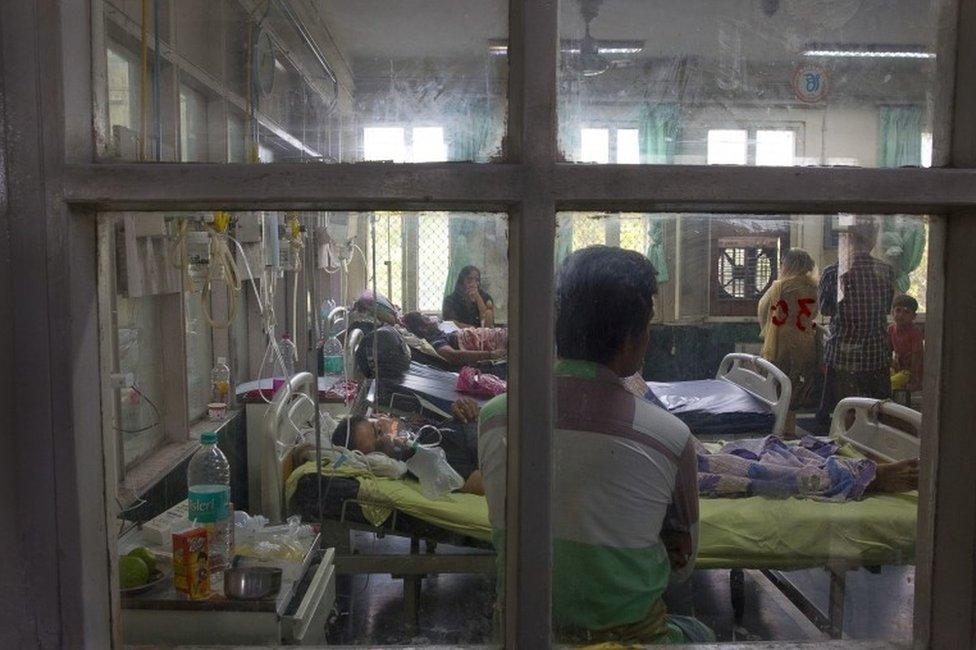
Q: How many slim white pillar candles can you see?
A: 0